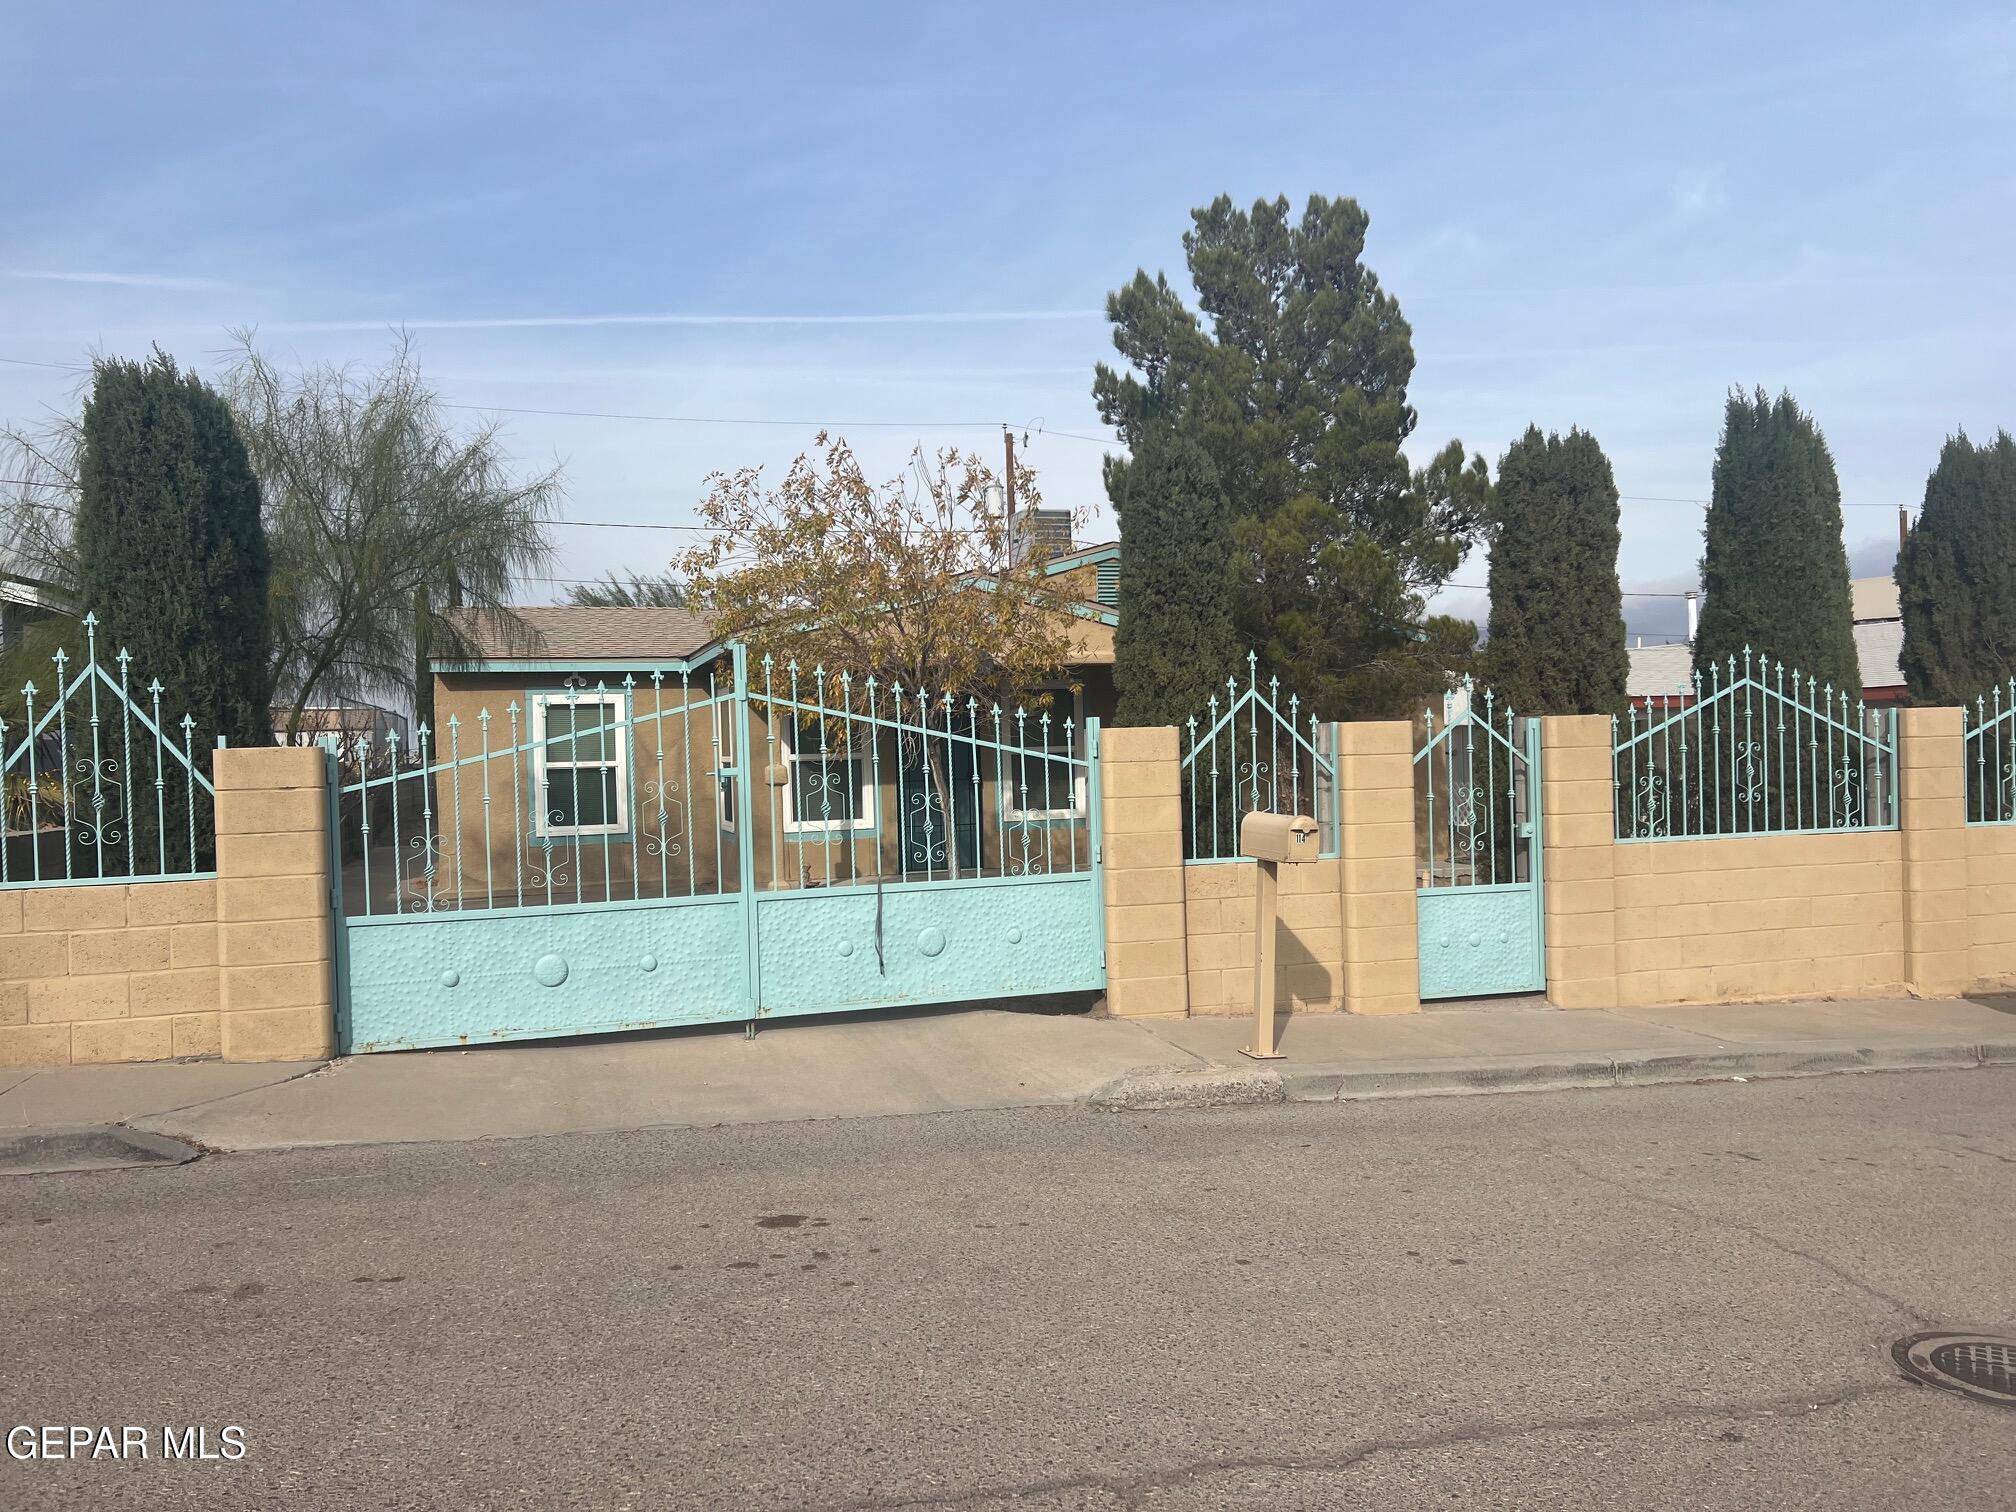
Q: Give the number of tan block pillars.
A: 5